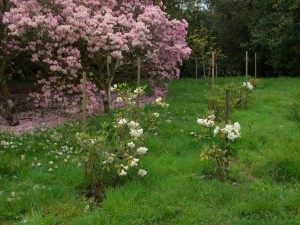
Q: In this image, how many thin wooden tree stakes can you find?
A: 8